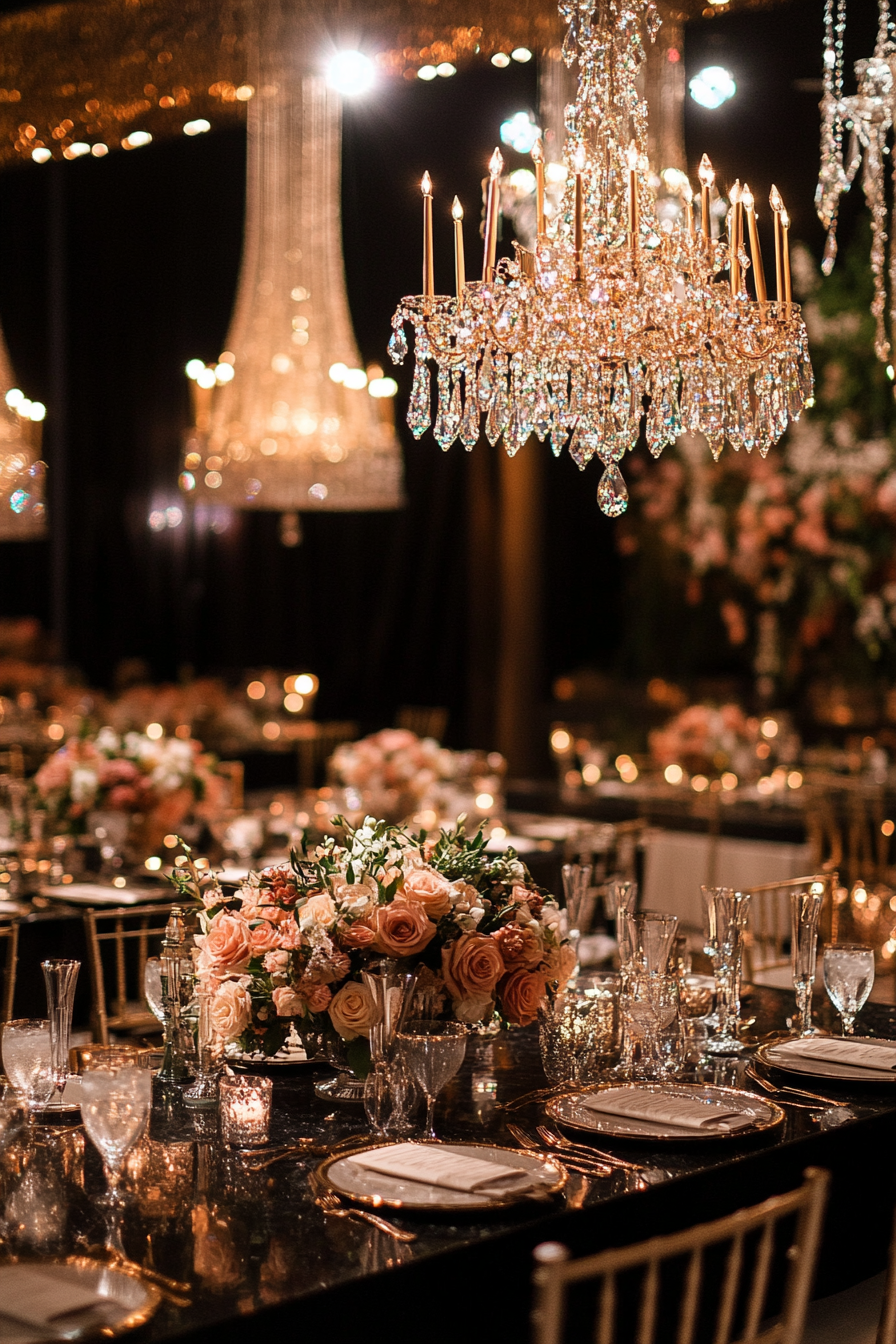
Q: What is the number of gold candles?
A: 12